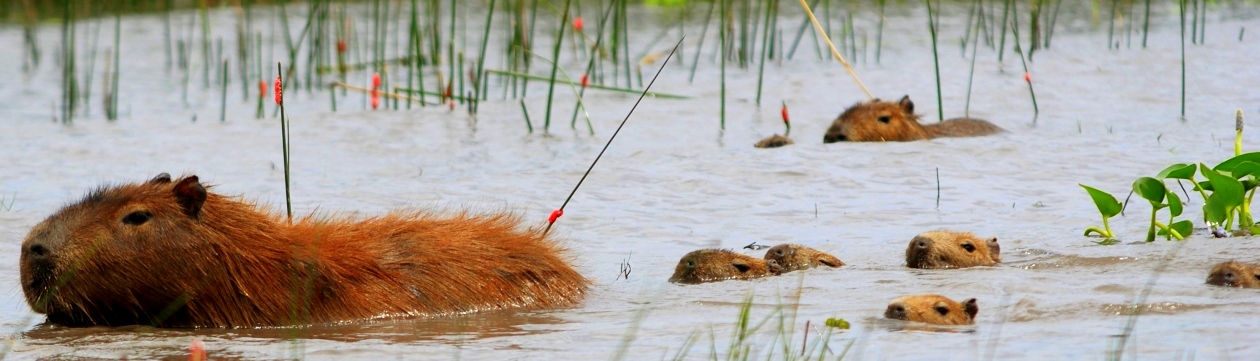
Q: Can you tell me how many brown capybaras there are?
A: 8